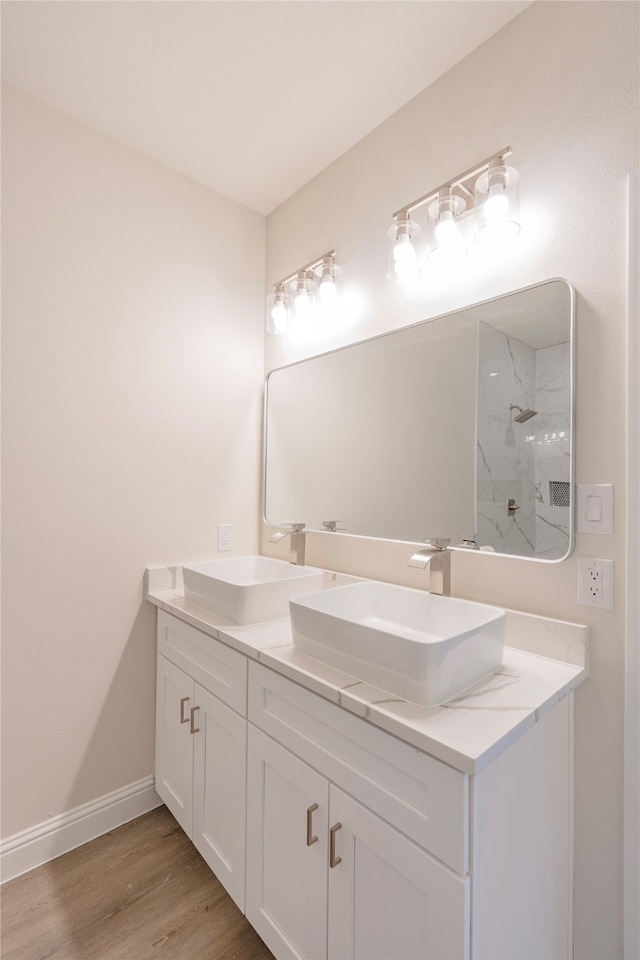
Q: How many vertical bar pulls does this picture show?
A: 4